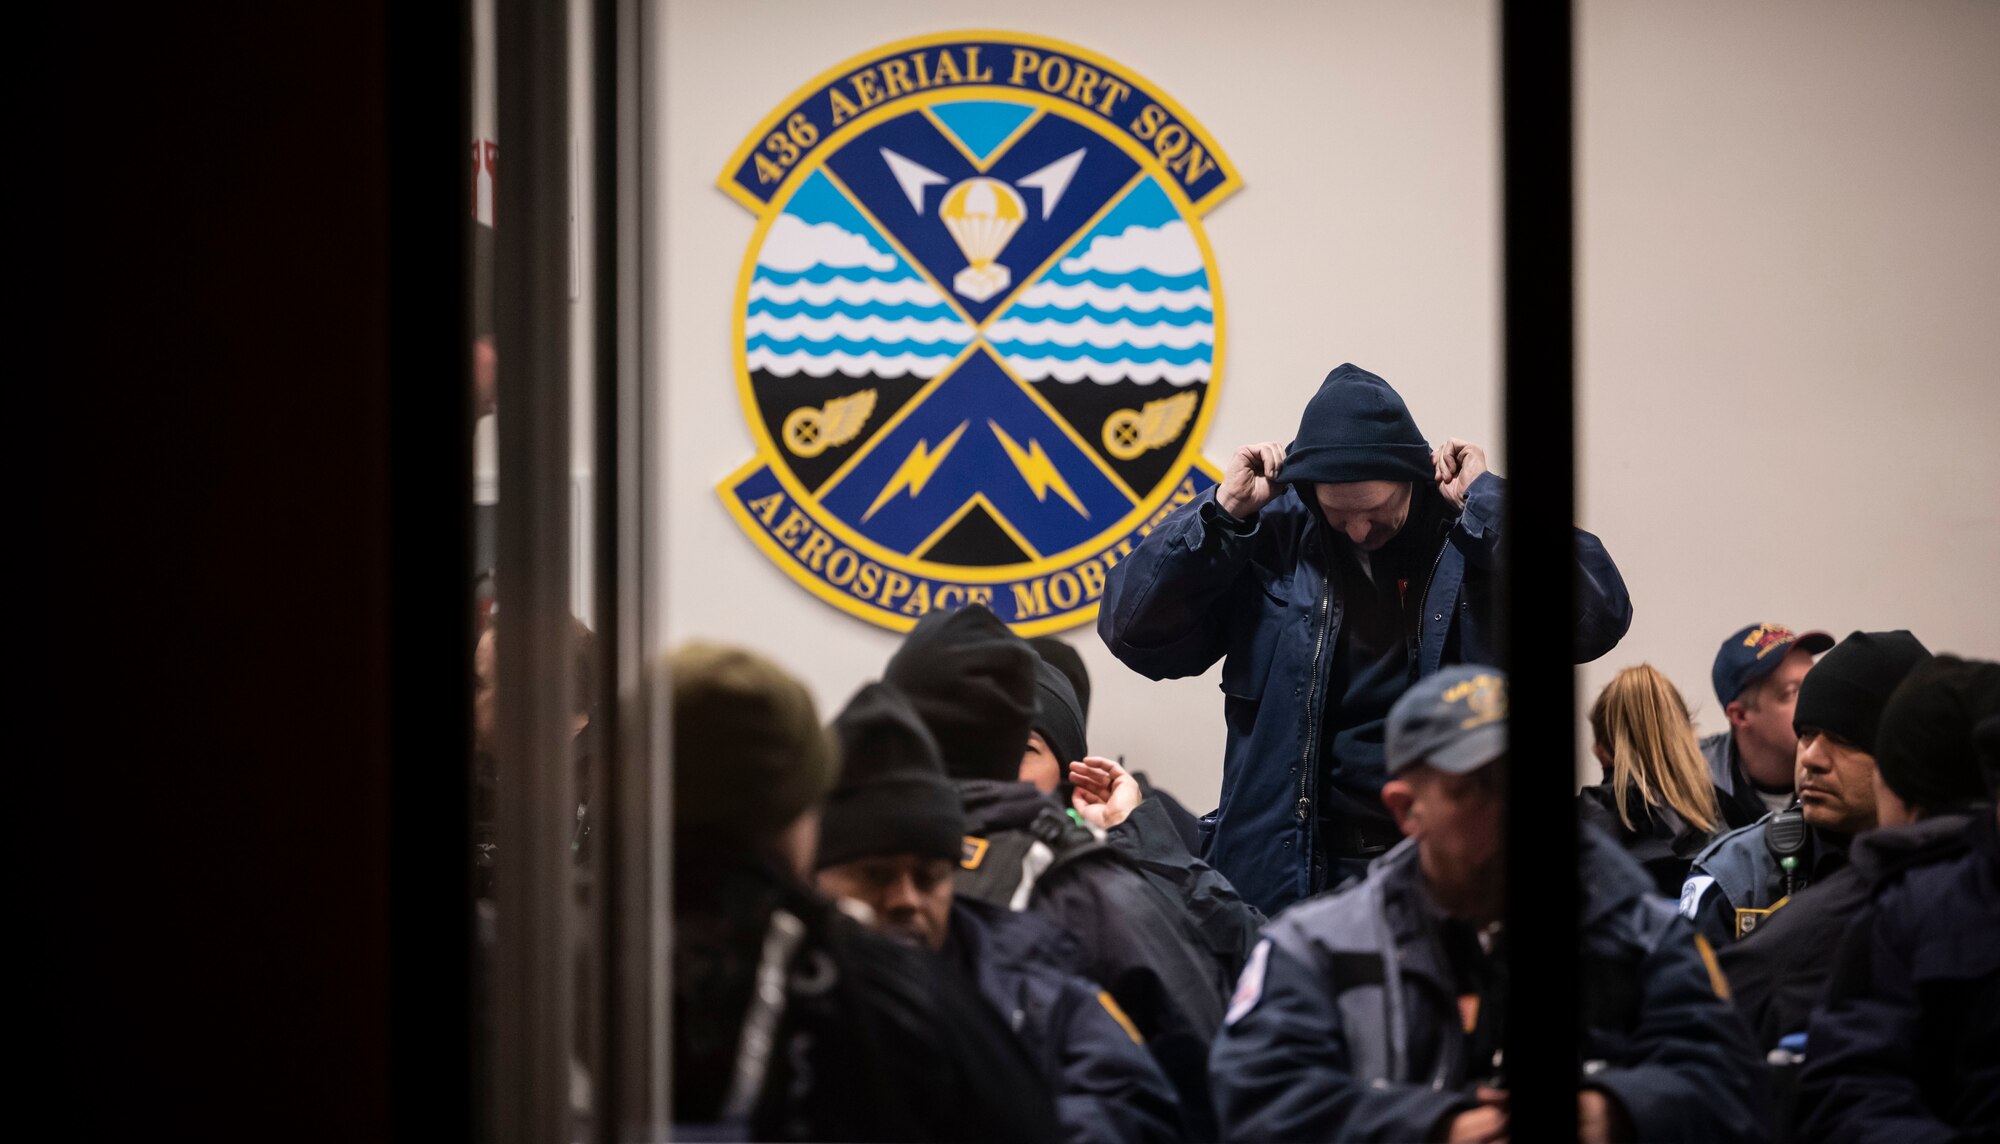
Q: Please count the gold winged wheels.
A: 2